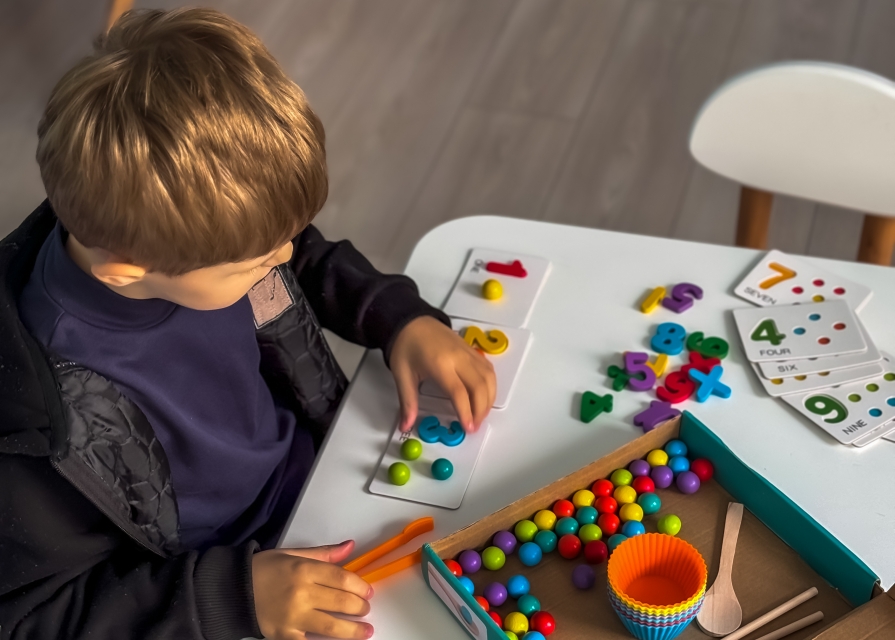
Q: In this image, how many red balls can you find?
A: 12